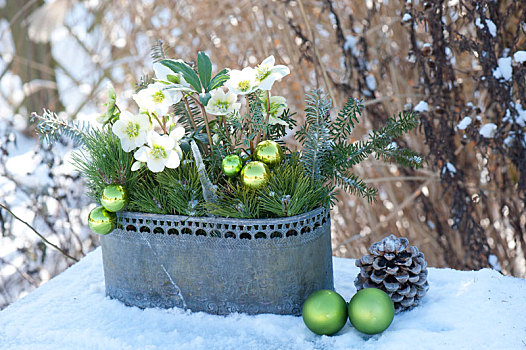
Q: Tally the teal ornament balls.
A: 0